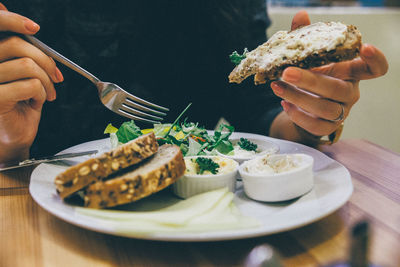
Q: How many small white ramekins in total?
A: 3